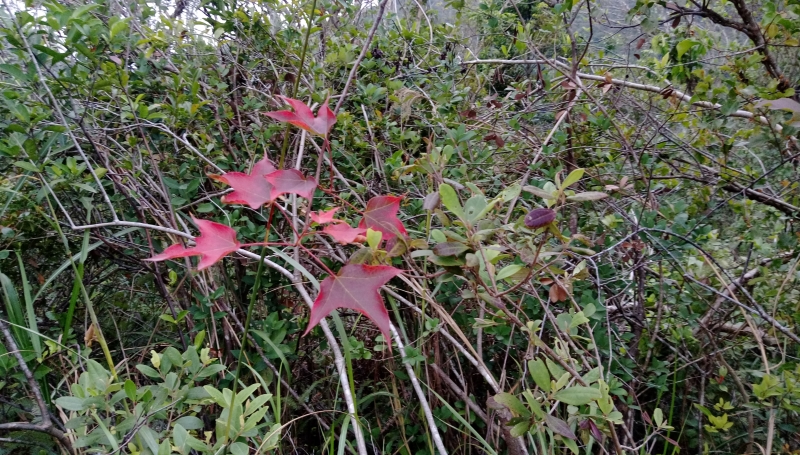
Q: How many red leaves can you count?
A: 8